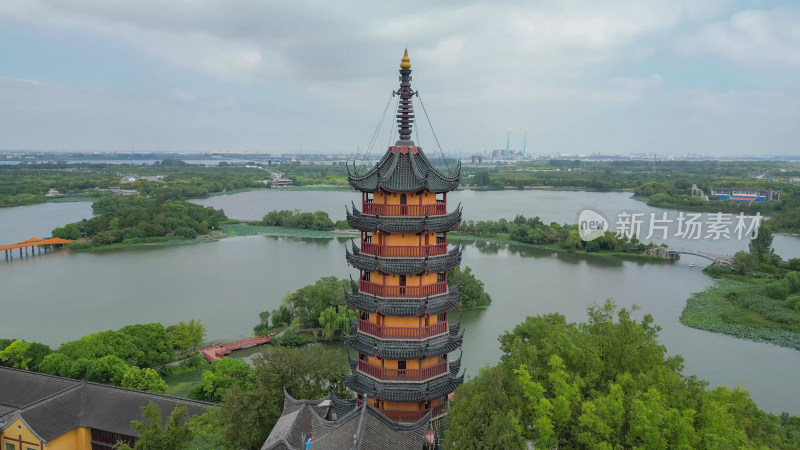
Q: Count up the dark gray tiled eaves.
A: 6